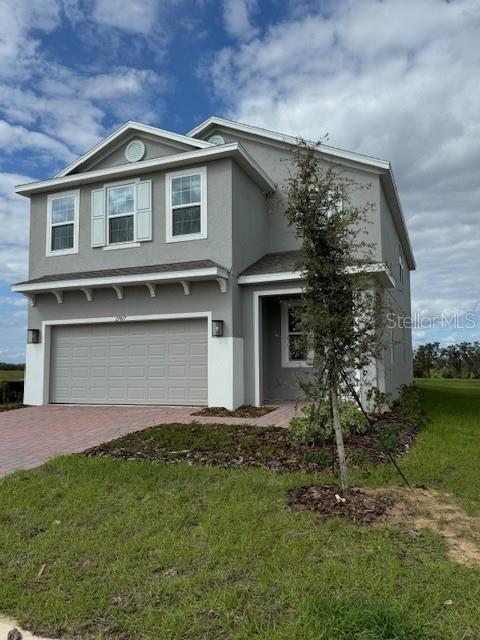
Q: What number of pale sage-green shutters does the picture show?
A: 2